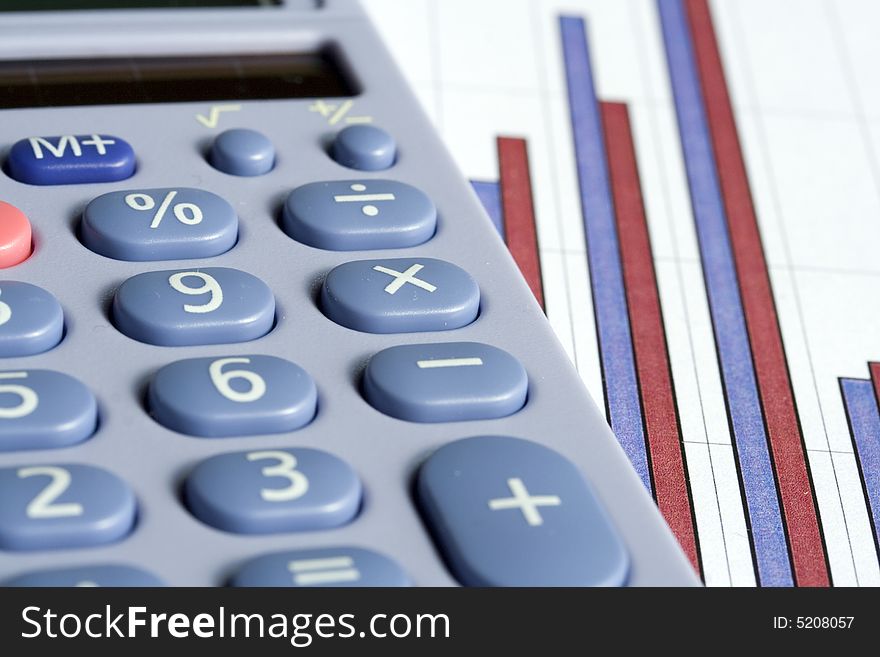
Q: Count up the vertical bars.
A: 8